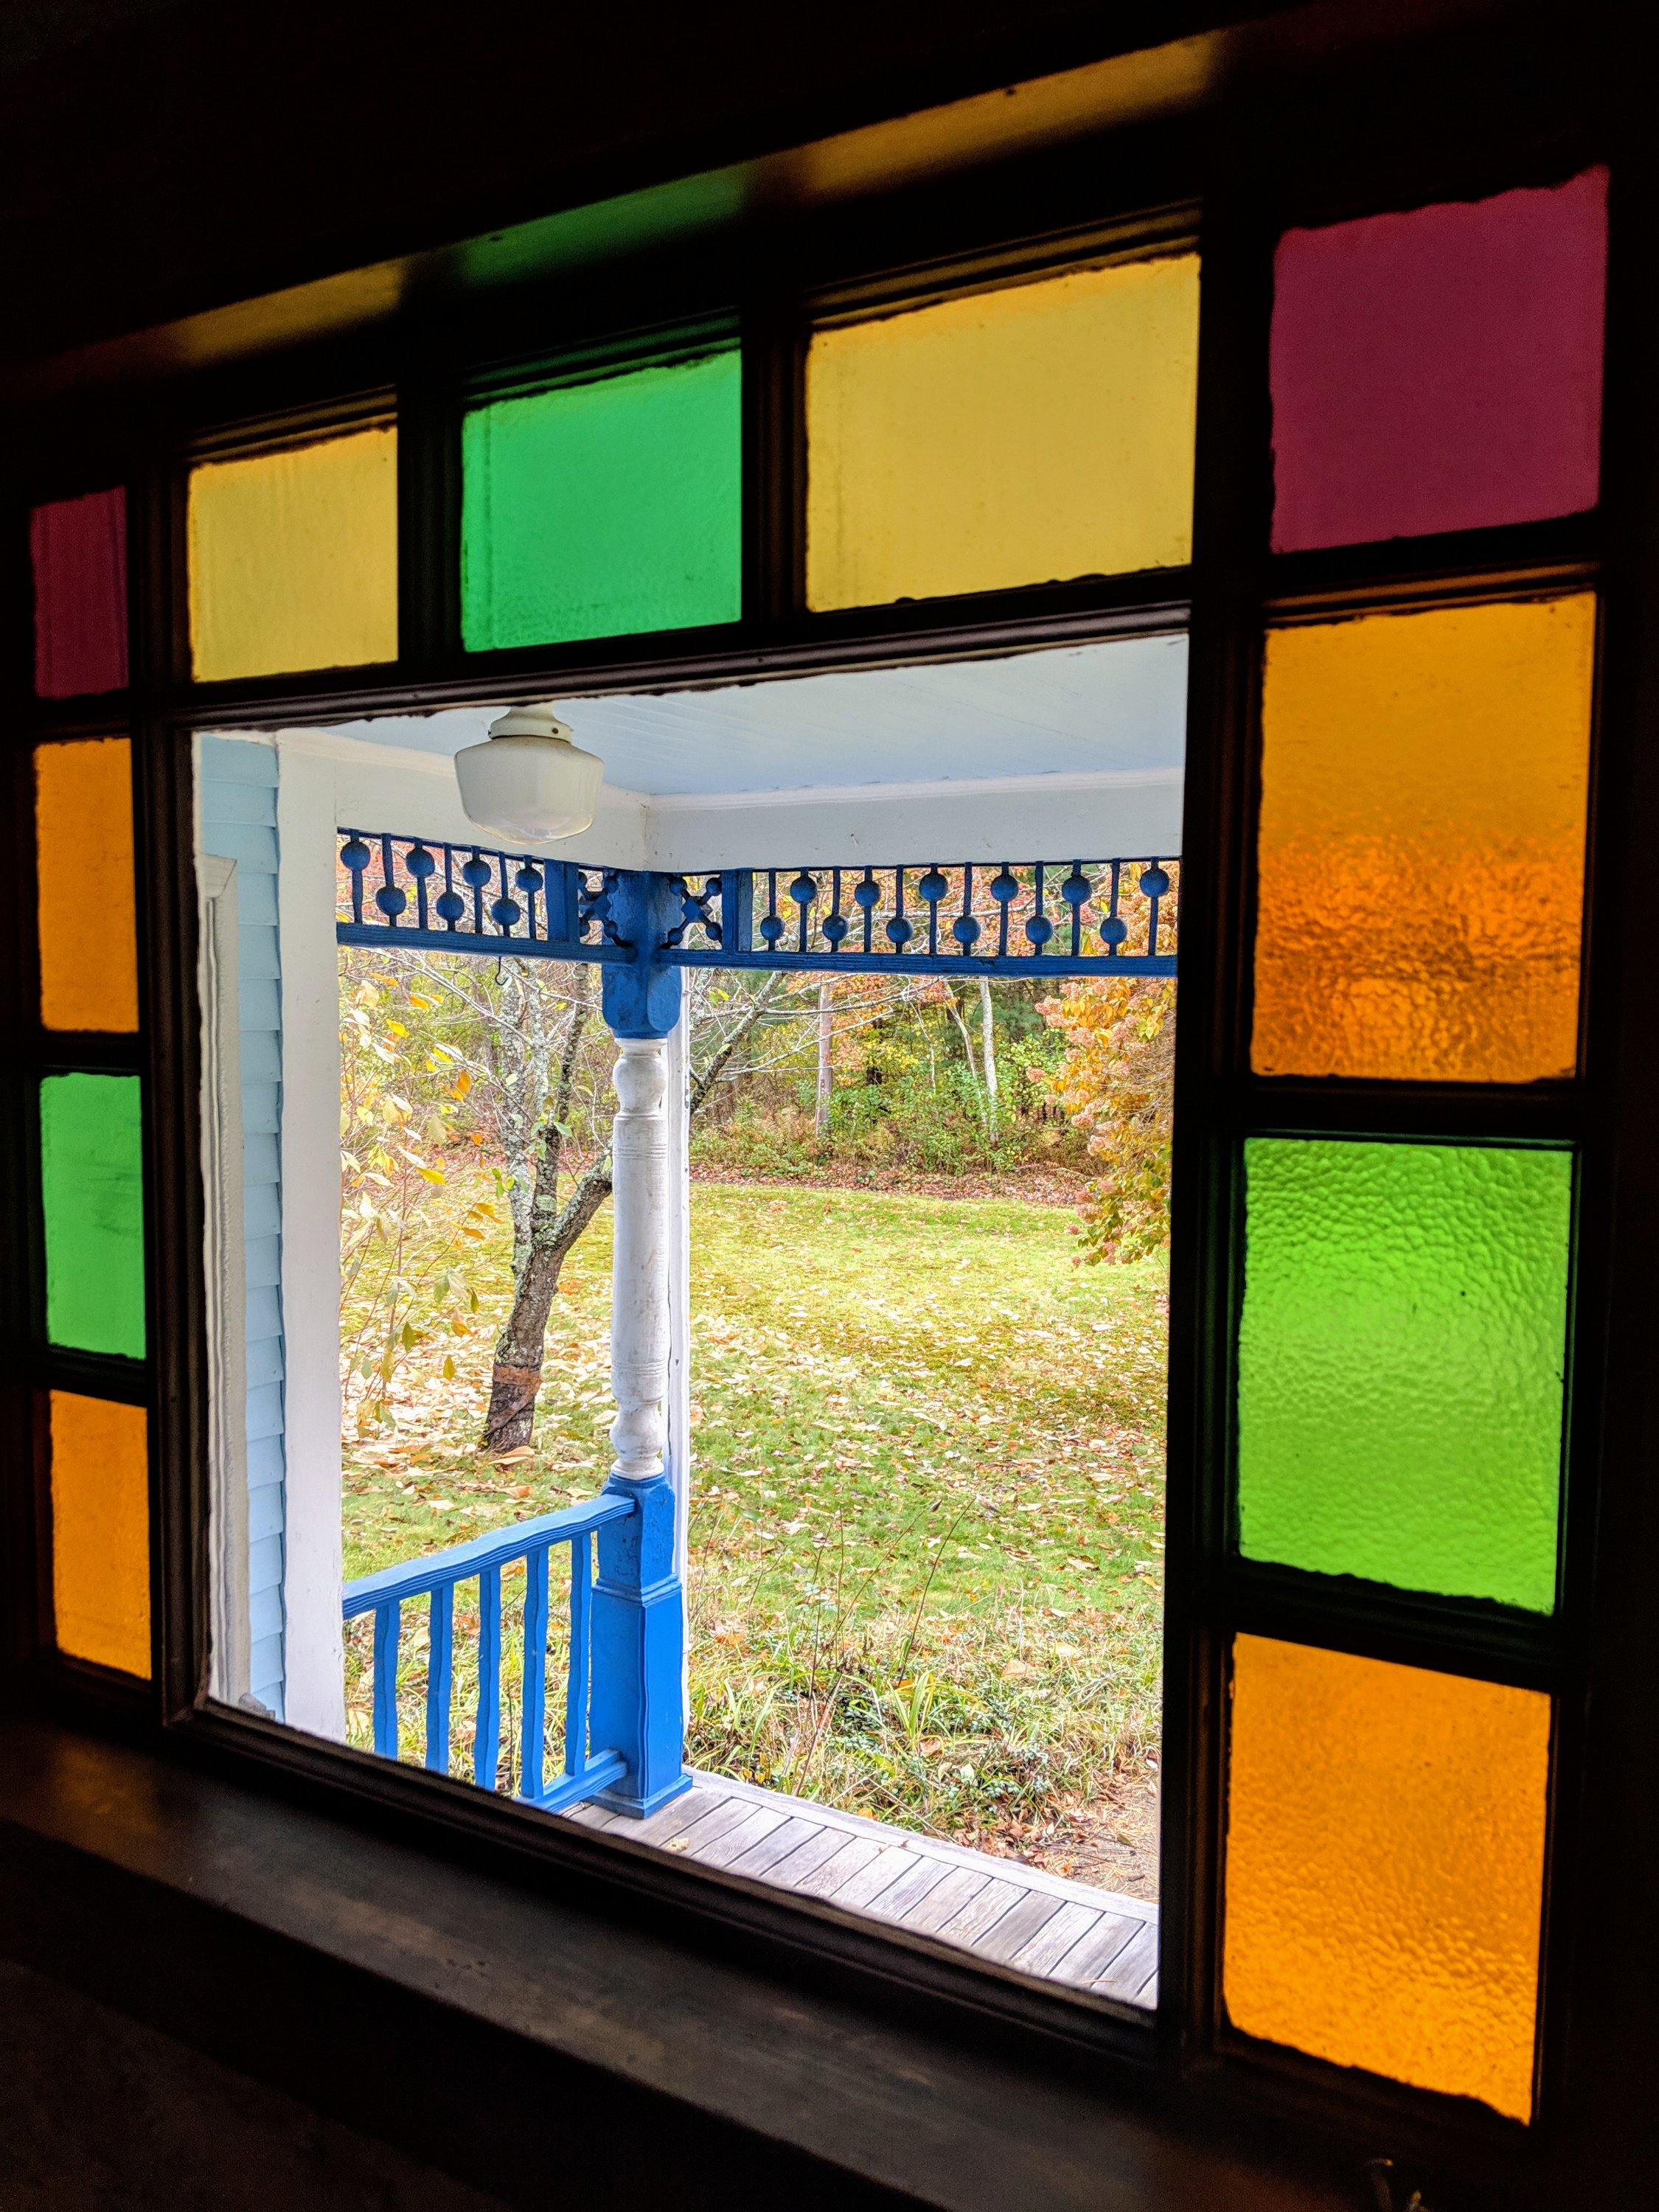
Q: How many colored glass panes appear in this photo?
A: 11